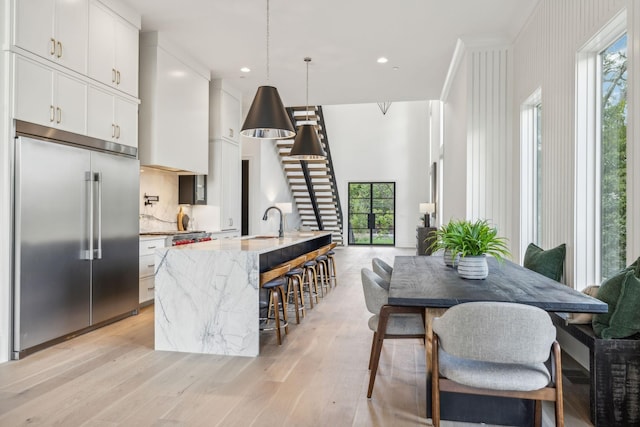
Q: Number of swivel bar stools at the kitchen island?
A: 5